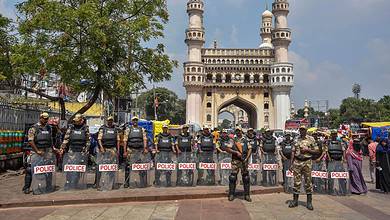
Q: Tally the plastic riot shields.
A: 13